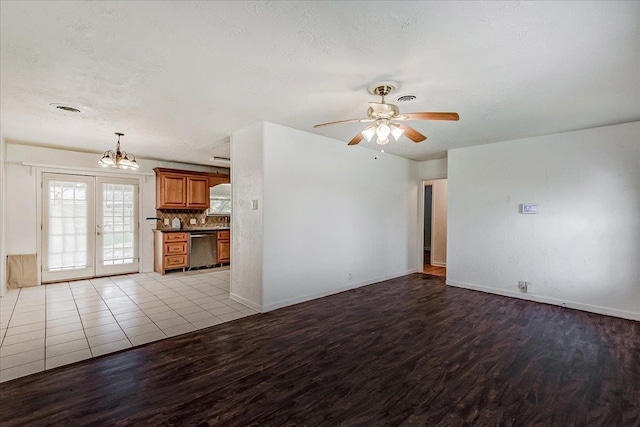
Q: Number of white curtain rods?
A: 1